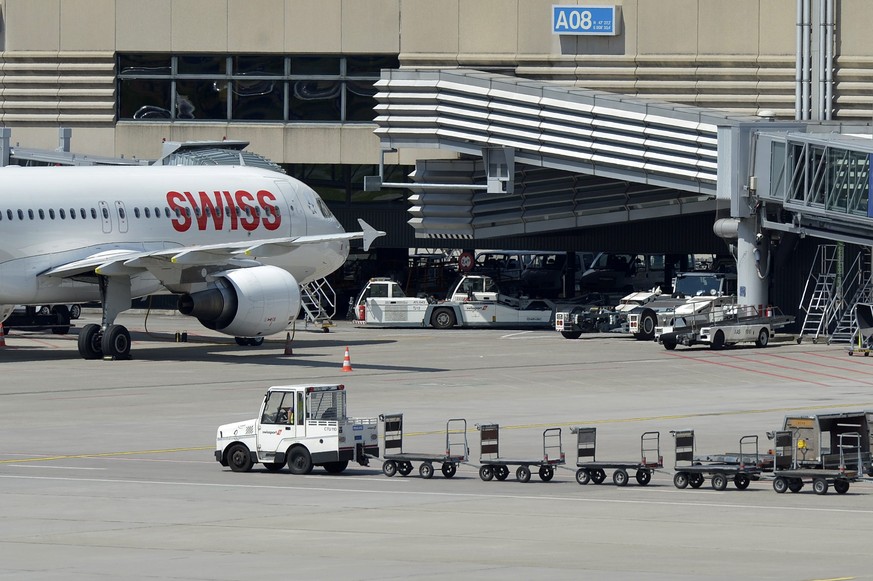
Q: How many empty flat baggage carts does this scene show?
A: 5